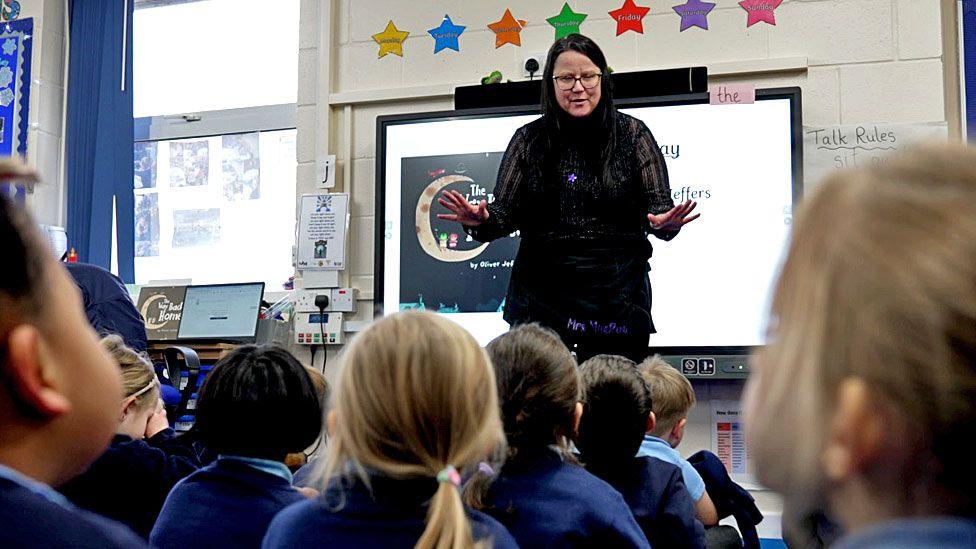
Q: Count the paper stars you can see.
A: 7